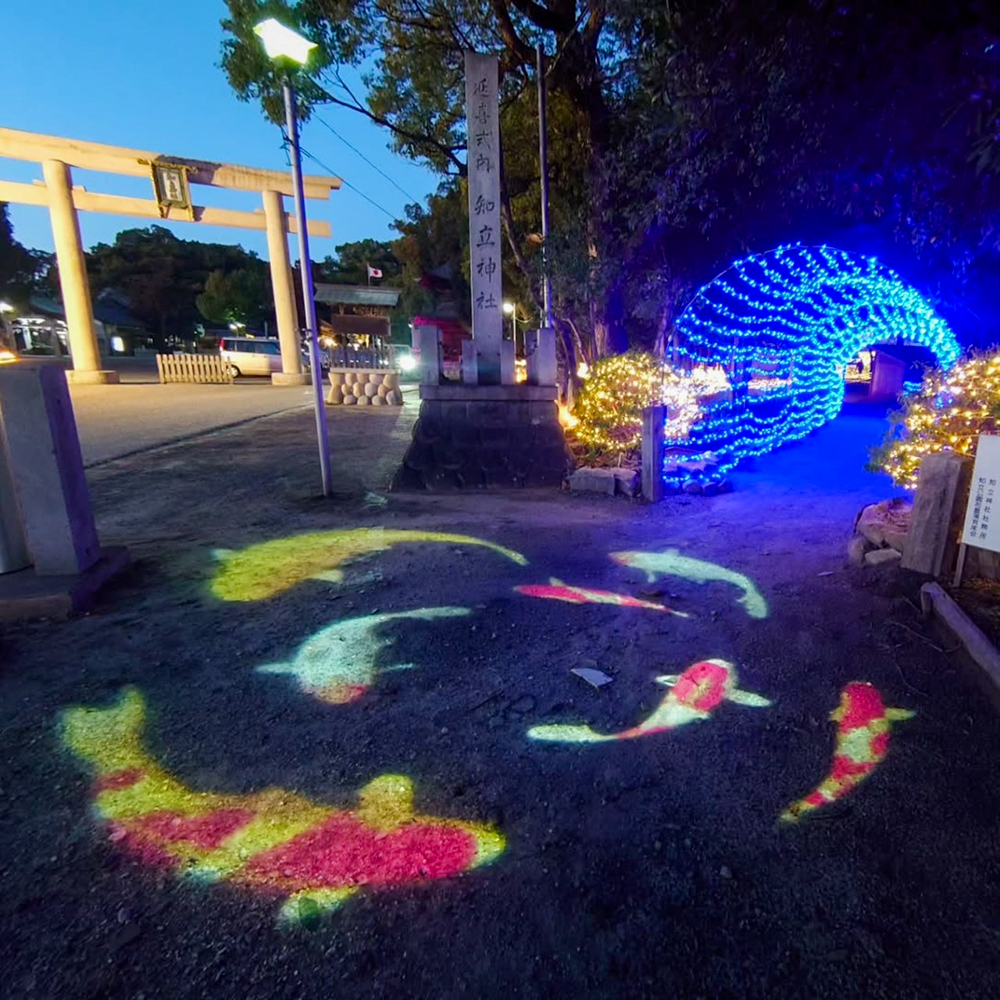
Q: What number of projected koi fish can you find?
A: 7